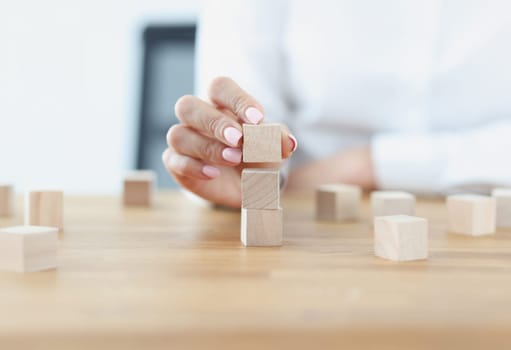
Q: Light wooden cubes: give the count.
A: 12